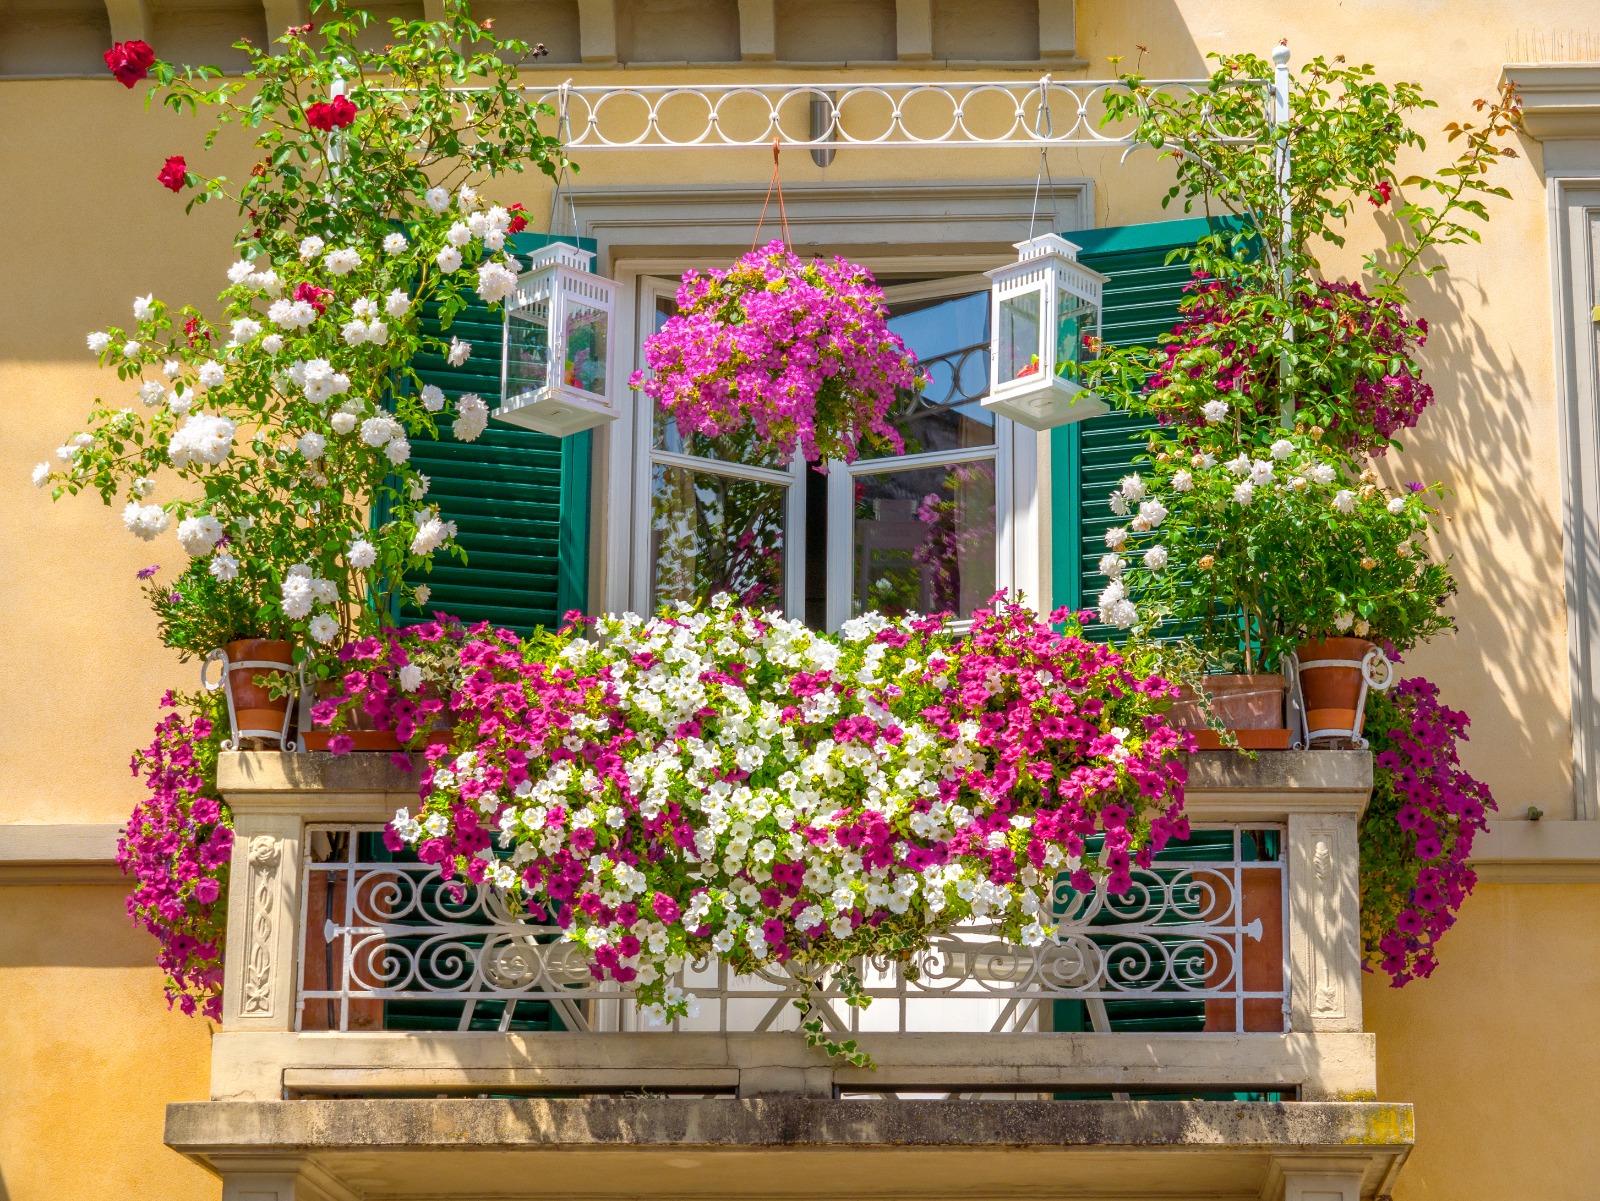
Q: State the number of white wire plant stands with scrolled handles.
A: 2